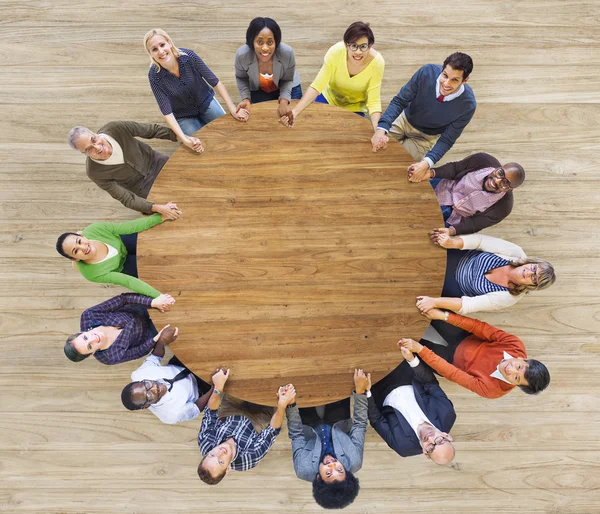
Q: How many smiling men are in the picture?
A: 8